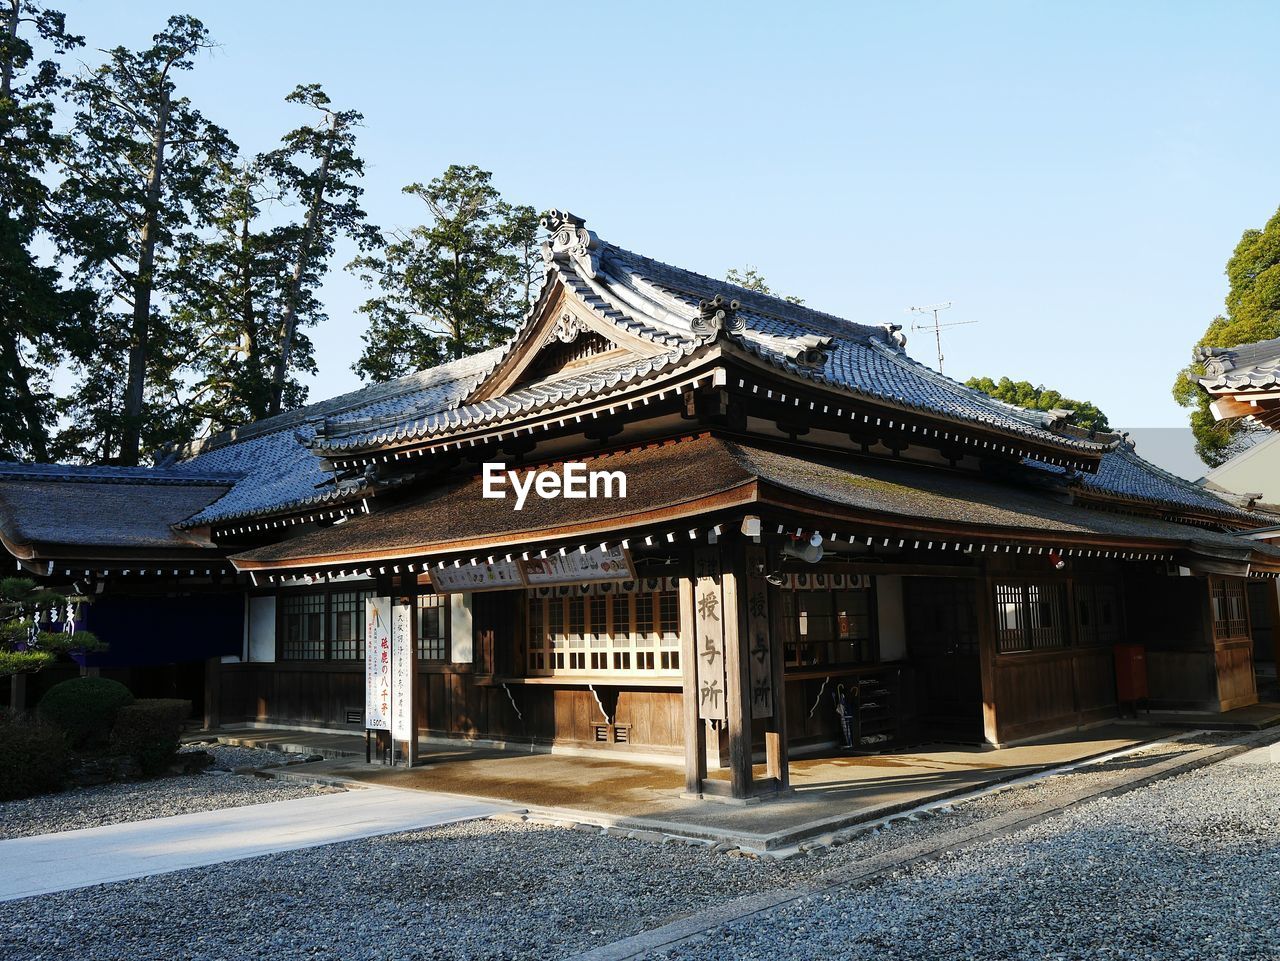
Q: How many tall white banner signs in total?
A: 2